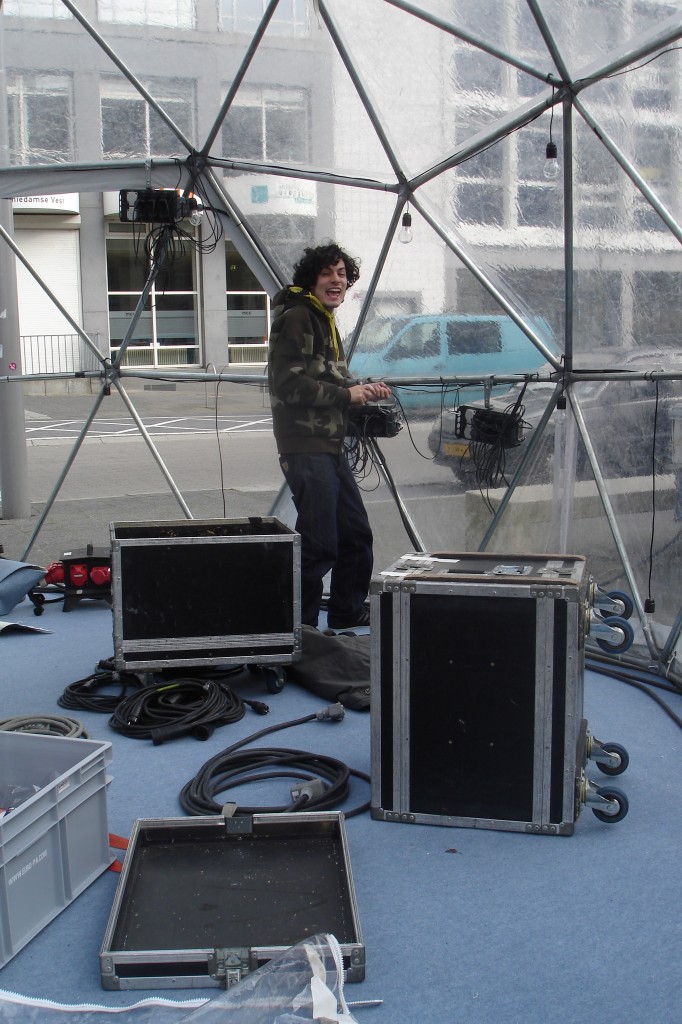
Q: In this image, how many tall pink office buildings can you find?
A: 0